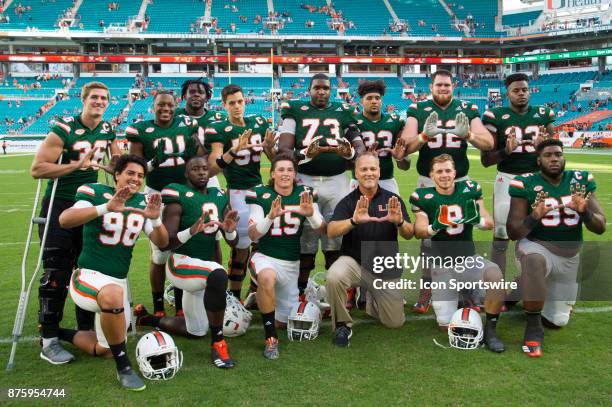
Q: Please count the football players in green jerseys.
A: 13